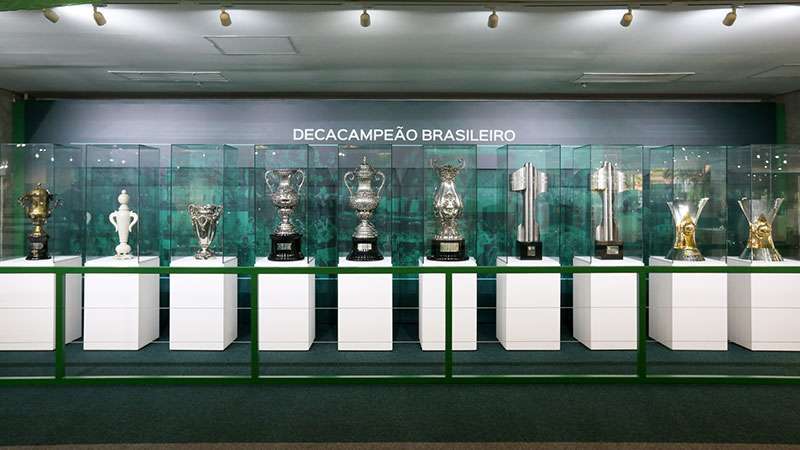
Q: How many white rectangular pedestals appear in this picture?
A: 10